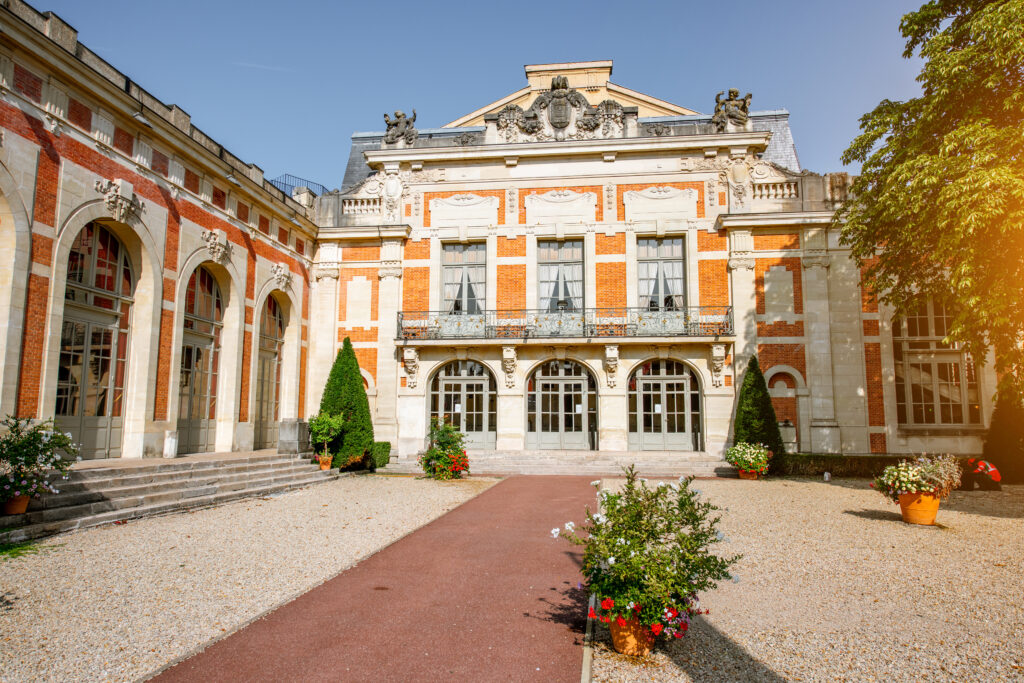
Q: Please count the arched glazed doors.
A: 6